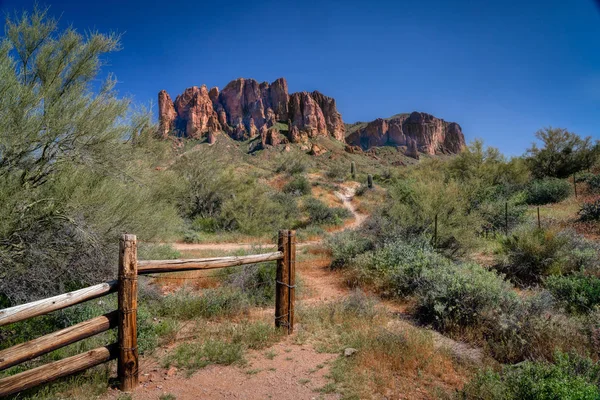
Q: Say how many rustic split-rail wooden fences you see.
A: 1